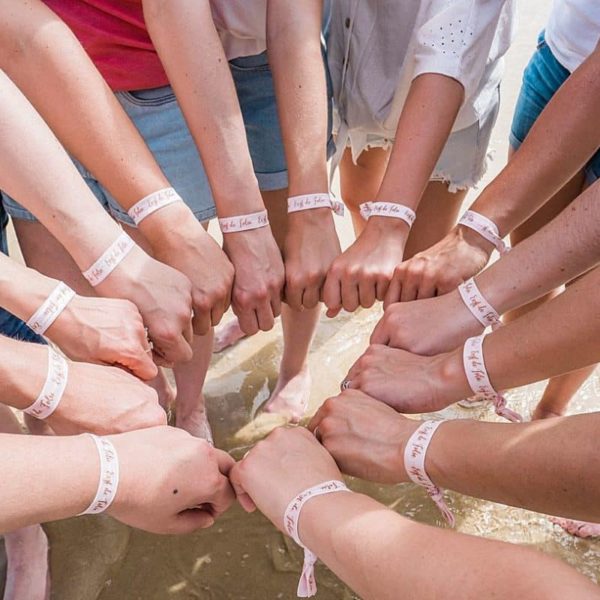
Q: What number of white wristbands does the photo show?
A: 13